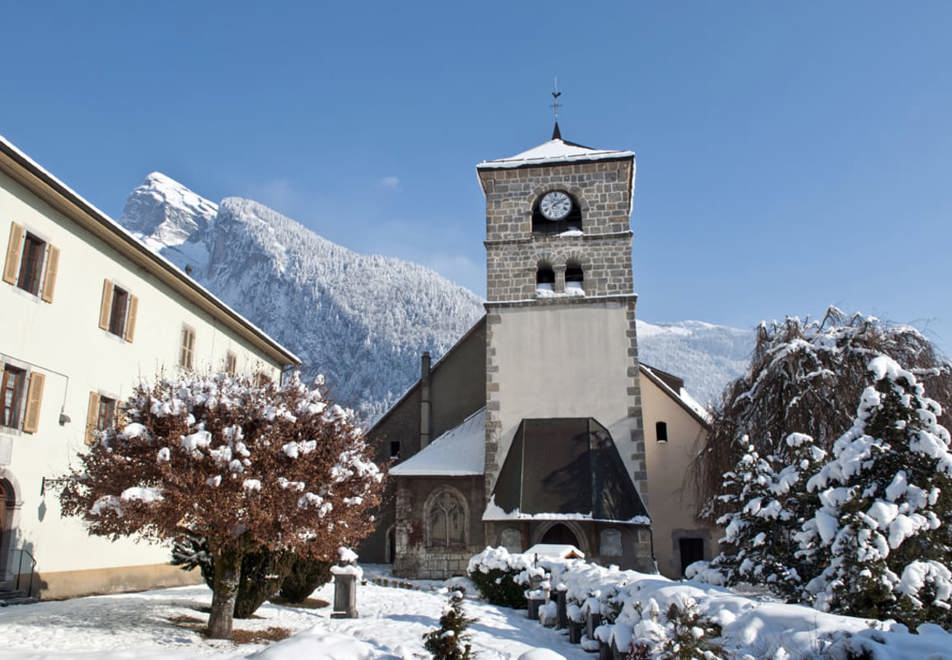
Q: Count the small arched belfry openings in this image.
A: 2